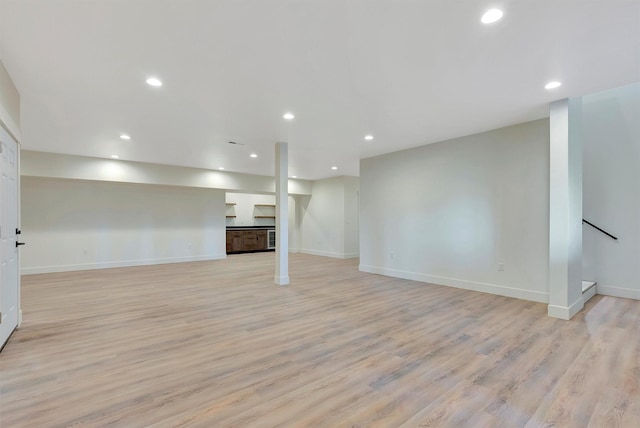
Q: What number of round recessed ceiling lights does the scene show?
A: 11